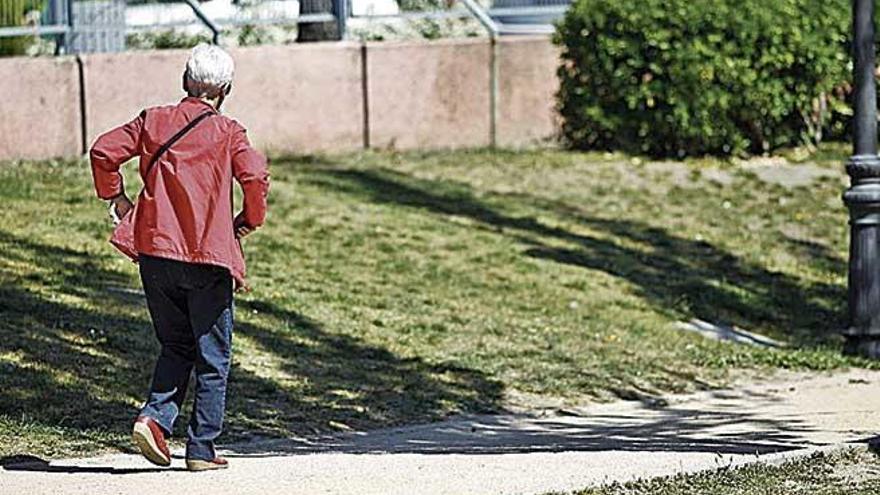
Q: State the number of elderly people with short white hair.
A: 1